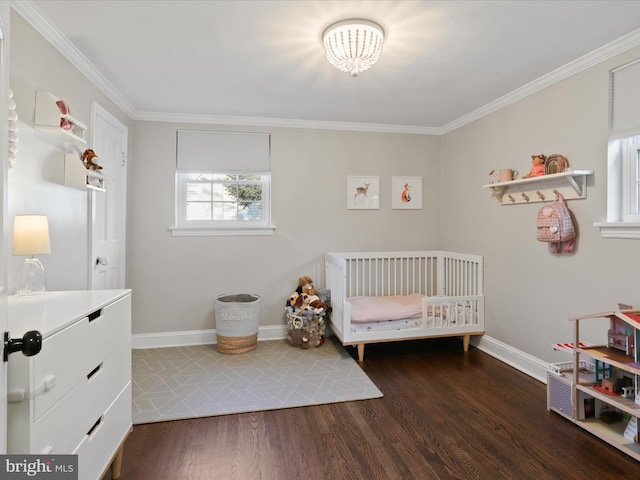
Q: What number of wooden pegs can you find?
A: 4